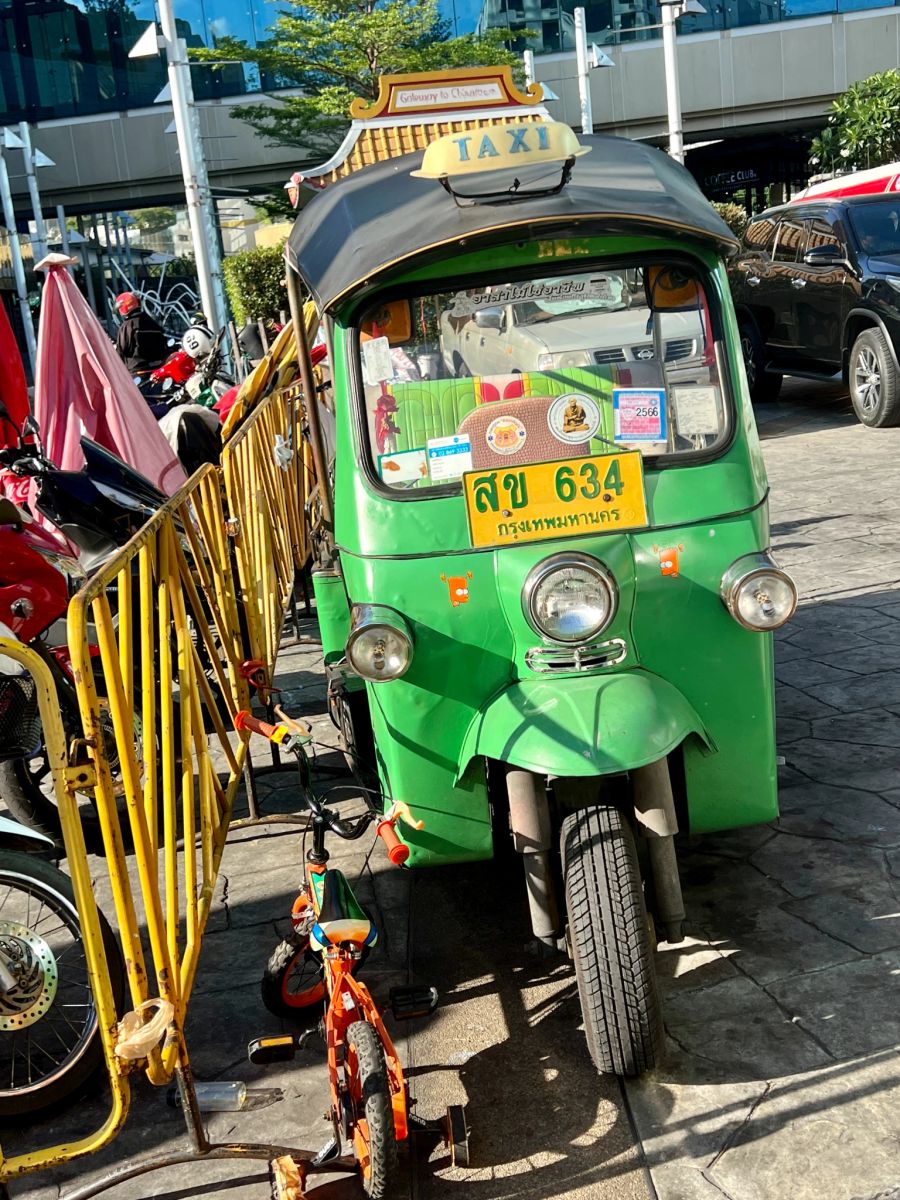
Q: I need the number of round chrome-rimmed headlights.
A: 3